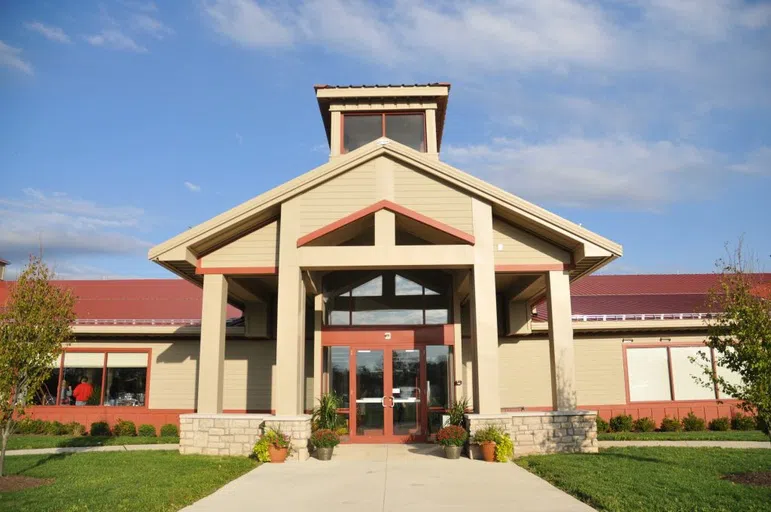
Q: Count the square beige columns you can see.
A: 4